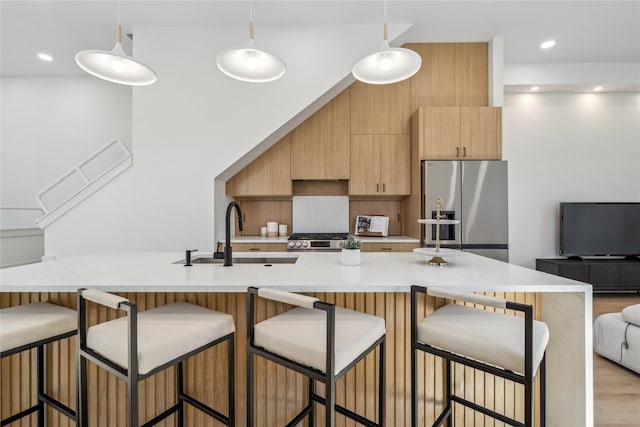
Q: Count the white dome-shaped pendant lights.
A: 3